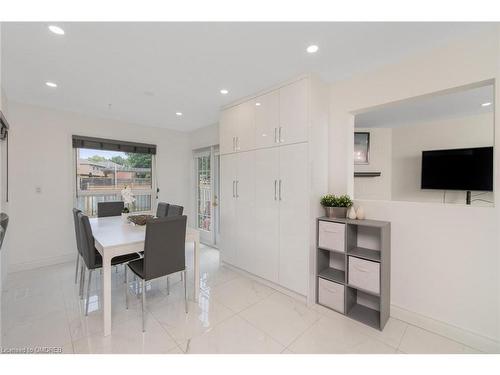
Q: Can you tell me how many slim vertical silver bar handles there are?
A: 8